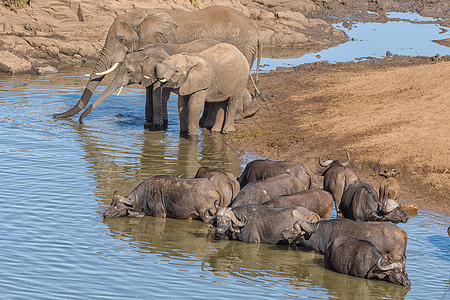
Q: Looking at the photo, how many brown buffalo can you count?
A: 11